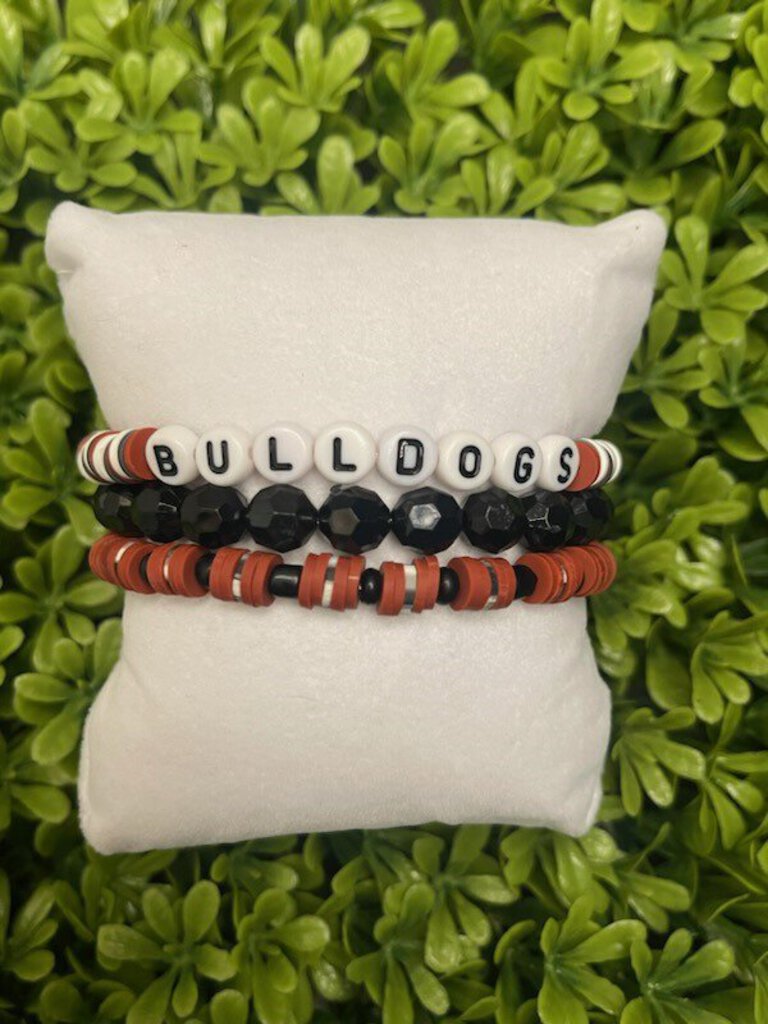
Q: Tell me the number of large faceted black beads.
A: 9